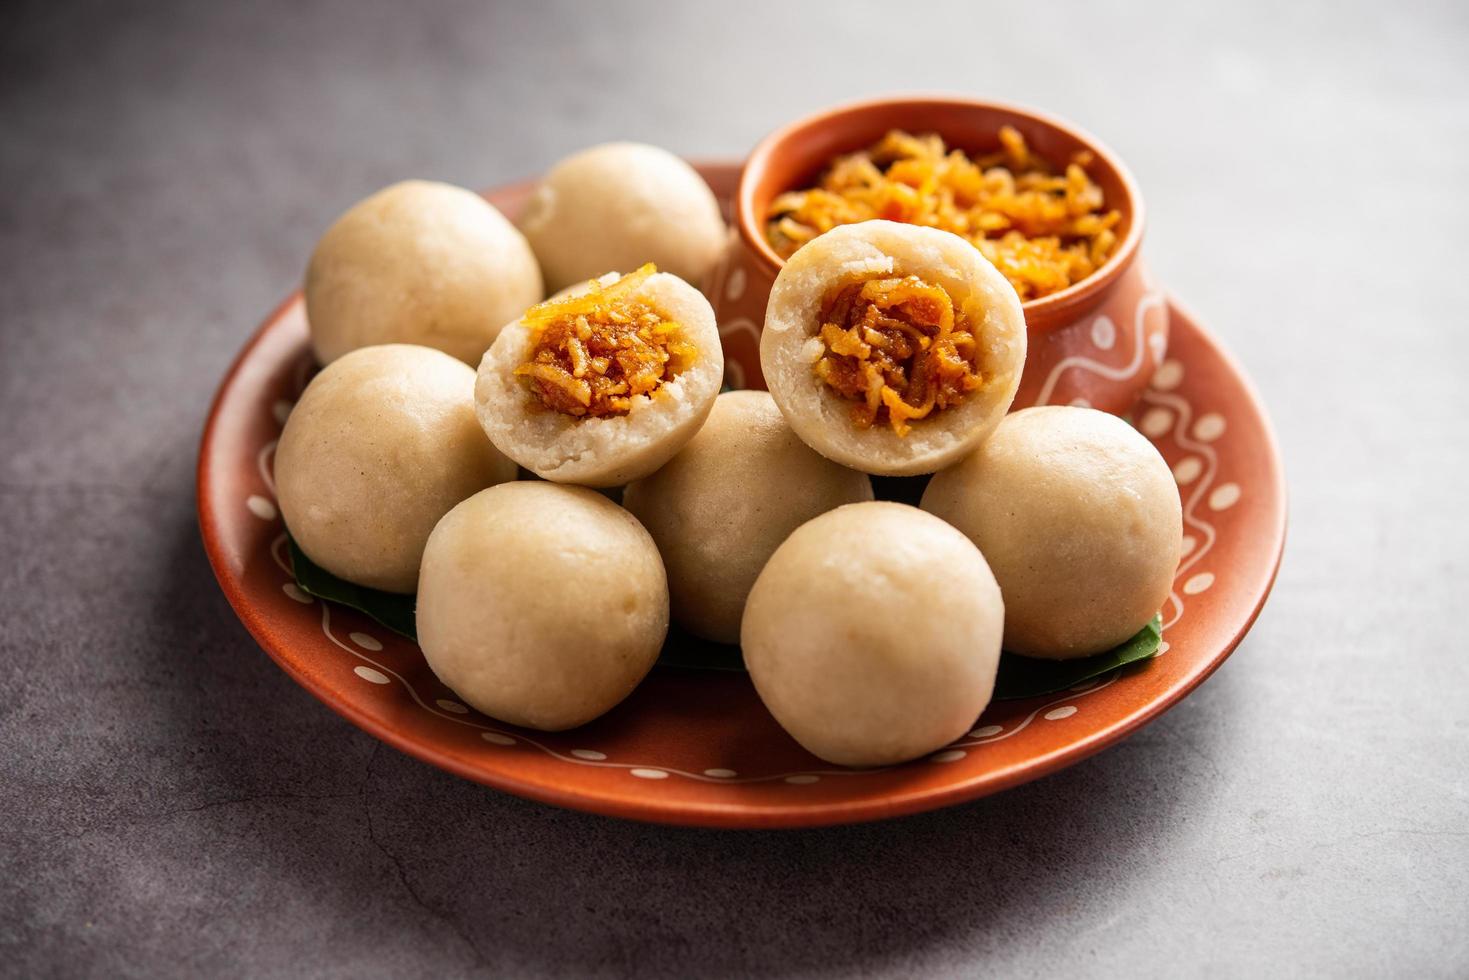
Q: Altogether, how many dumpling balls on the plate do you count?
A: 9